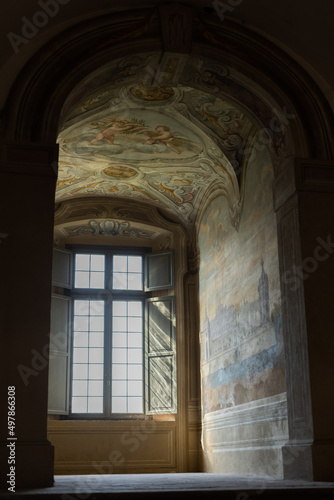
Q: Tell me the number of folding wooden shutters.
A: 4